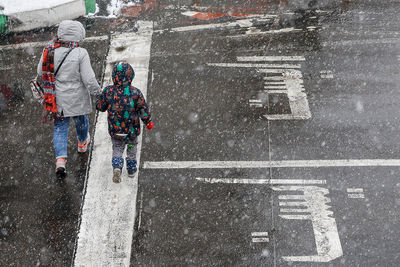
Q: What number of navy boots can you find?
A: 2